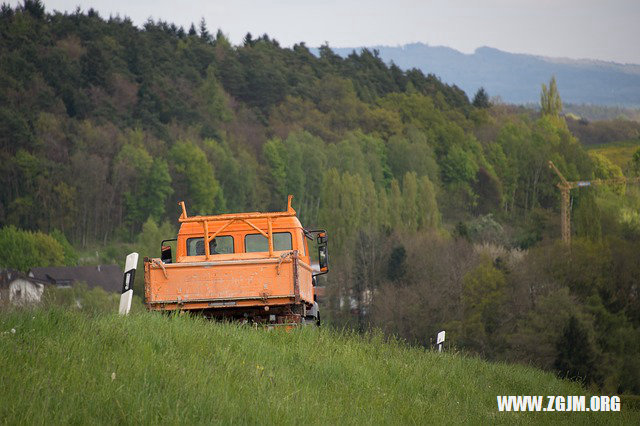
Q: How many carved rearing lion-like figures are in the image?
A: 0